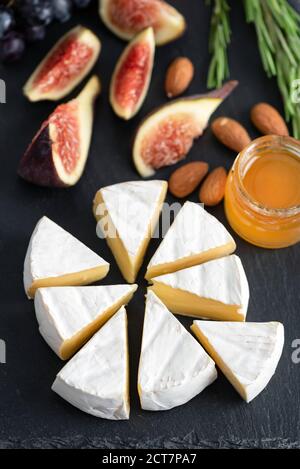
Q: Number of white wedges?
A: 8